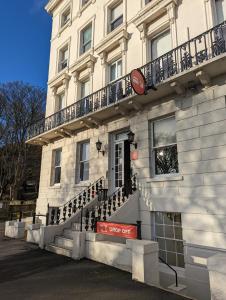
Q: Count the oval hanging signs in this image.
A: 1